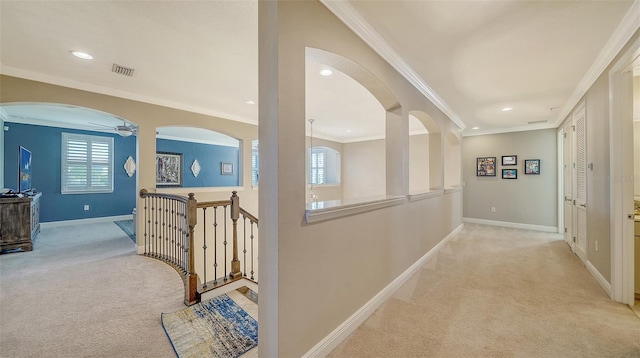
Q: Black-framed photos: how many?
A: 4